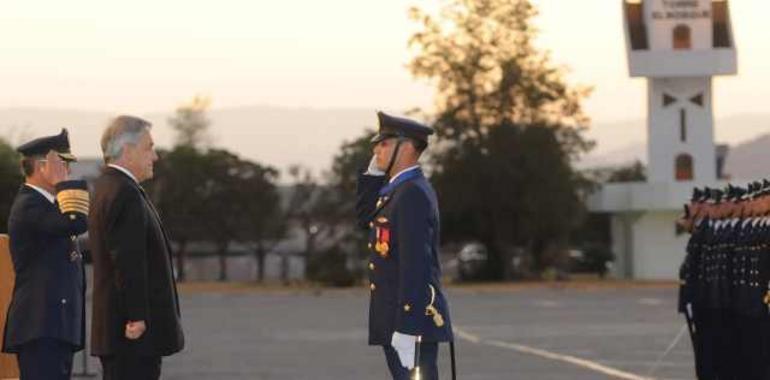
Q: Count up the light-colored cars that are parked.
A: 1